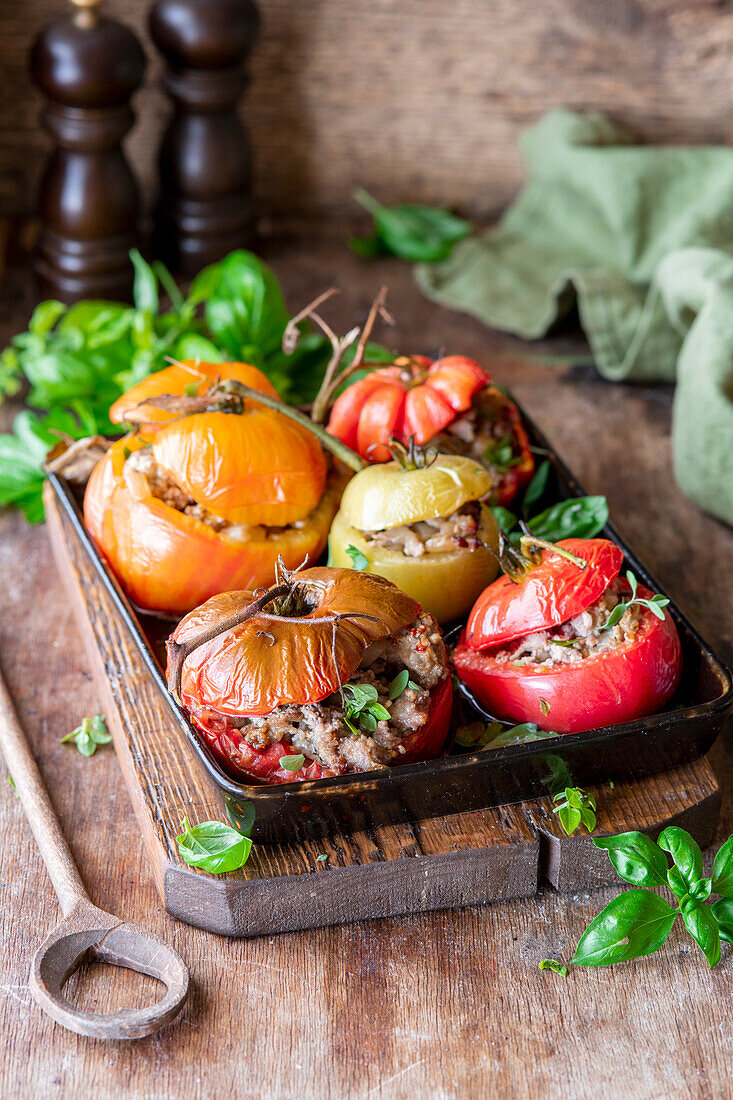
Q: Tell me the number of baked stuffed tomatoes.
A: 5